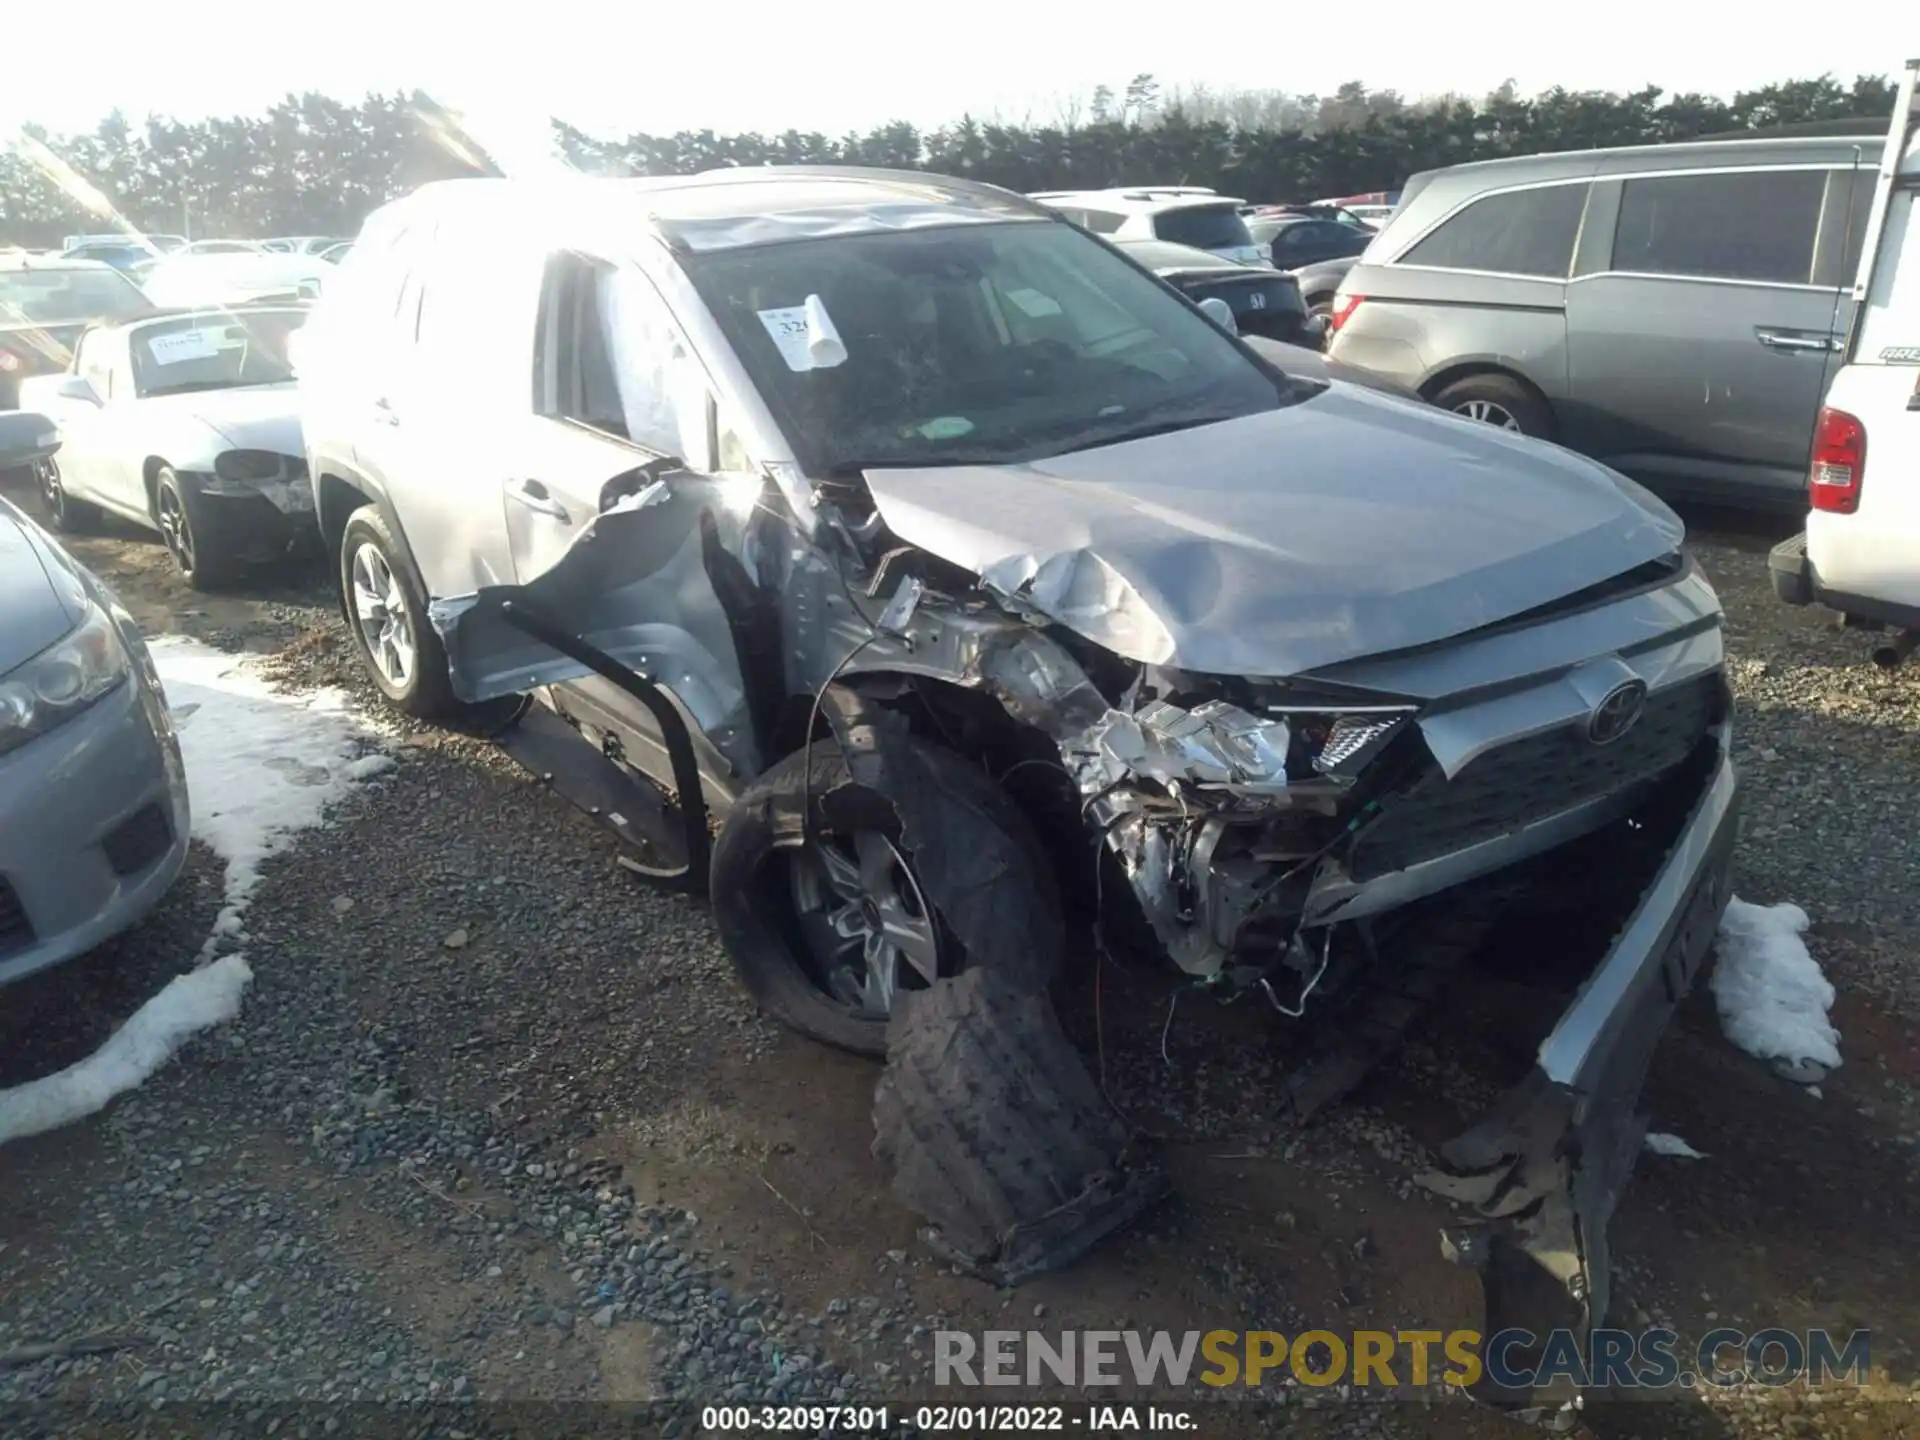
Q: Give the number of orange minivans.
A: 0